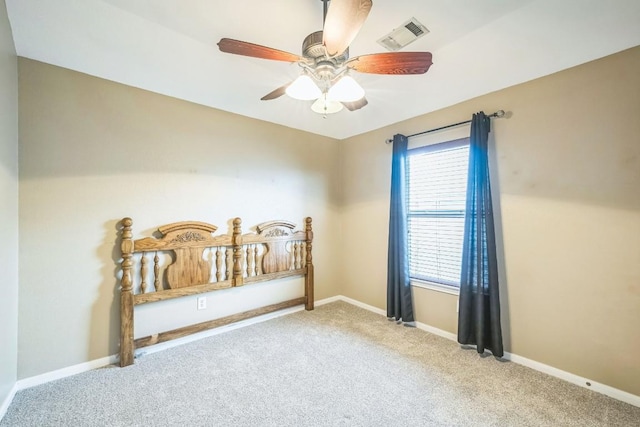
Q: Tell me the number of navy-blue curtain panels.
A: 2